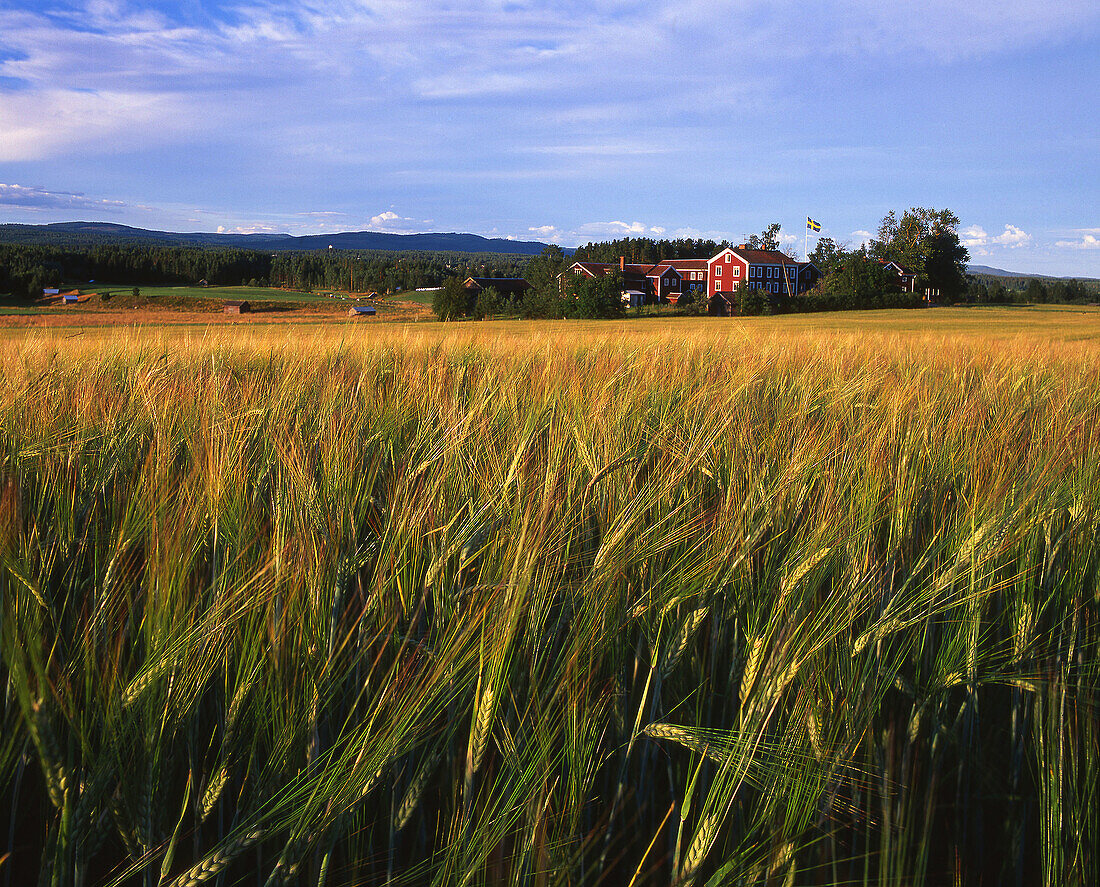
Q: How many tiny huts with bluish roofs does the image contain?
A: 3